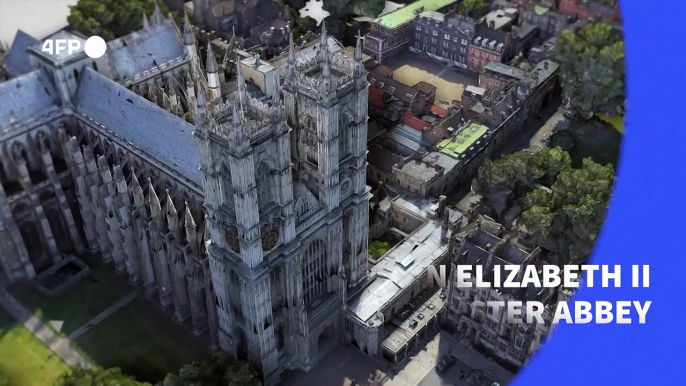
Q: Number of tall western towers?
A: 2